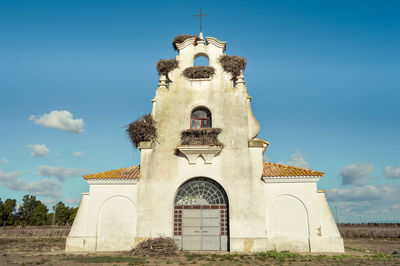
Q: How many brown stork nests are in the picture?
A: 6